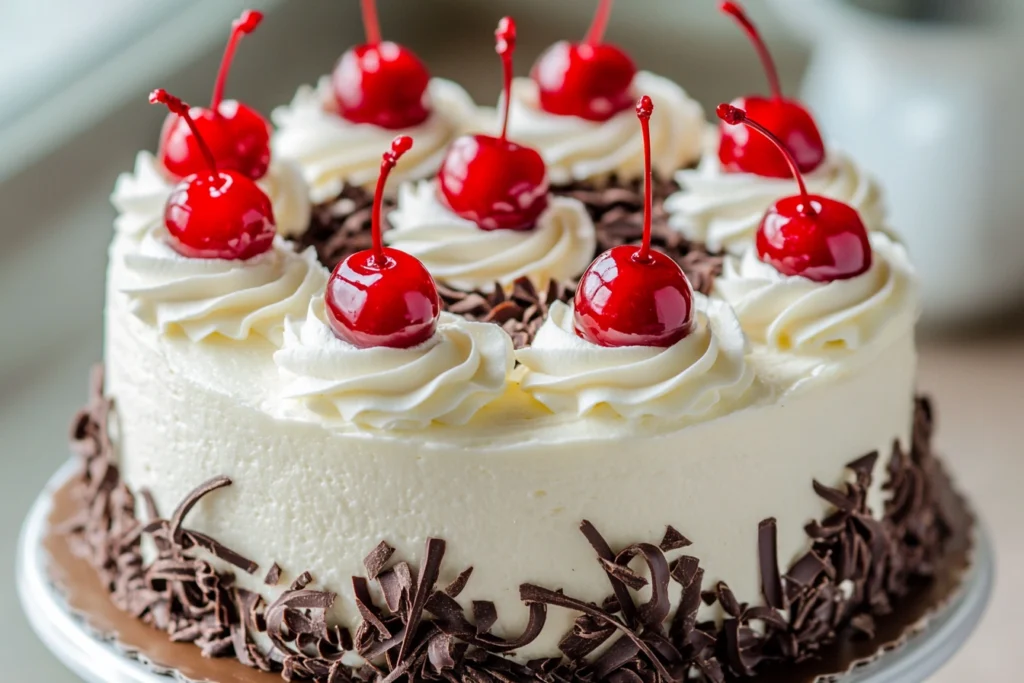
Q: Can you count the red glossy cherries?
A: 9